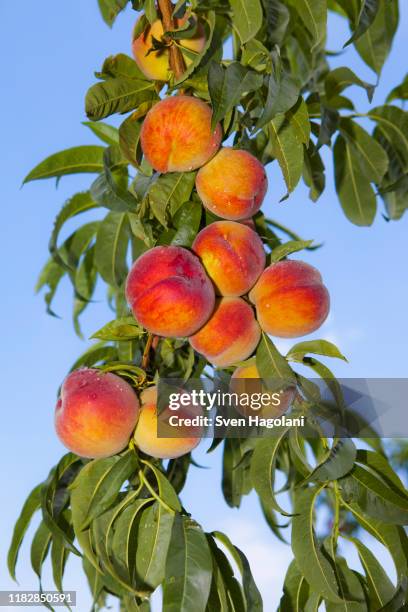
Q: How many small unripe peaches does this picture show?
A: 0